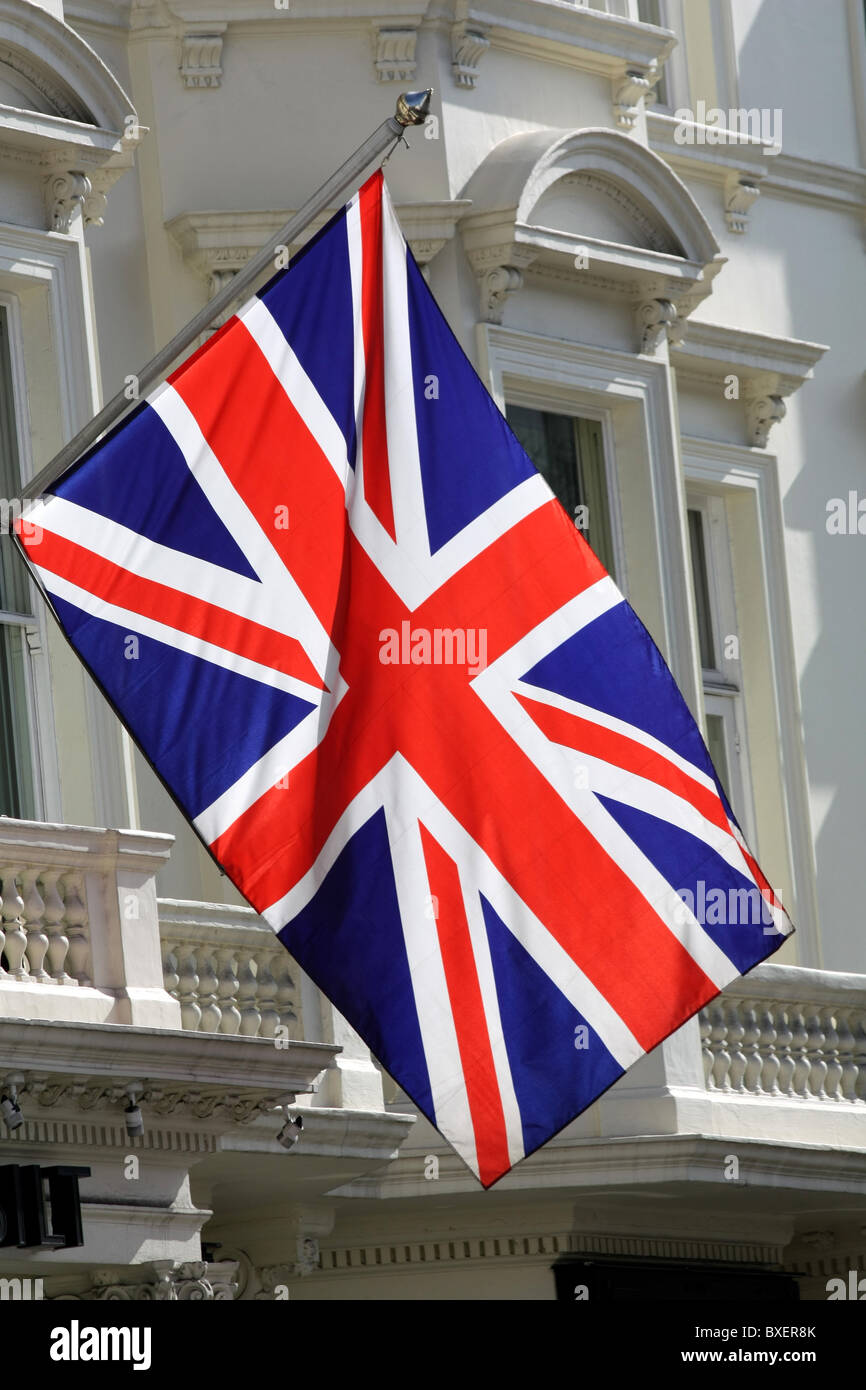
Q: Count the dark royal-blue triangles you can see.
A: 8